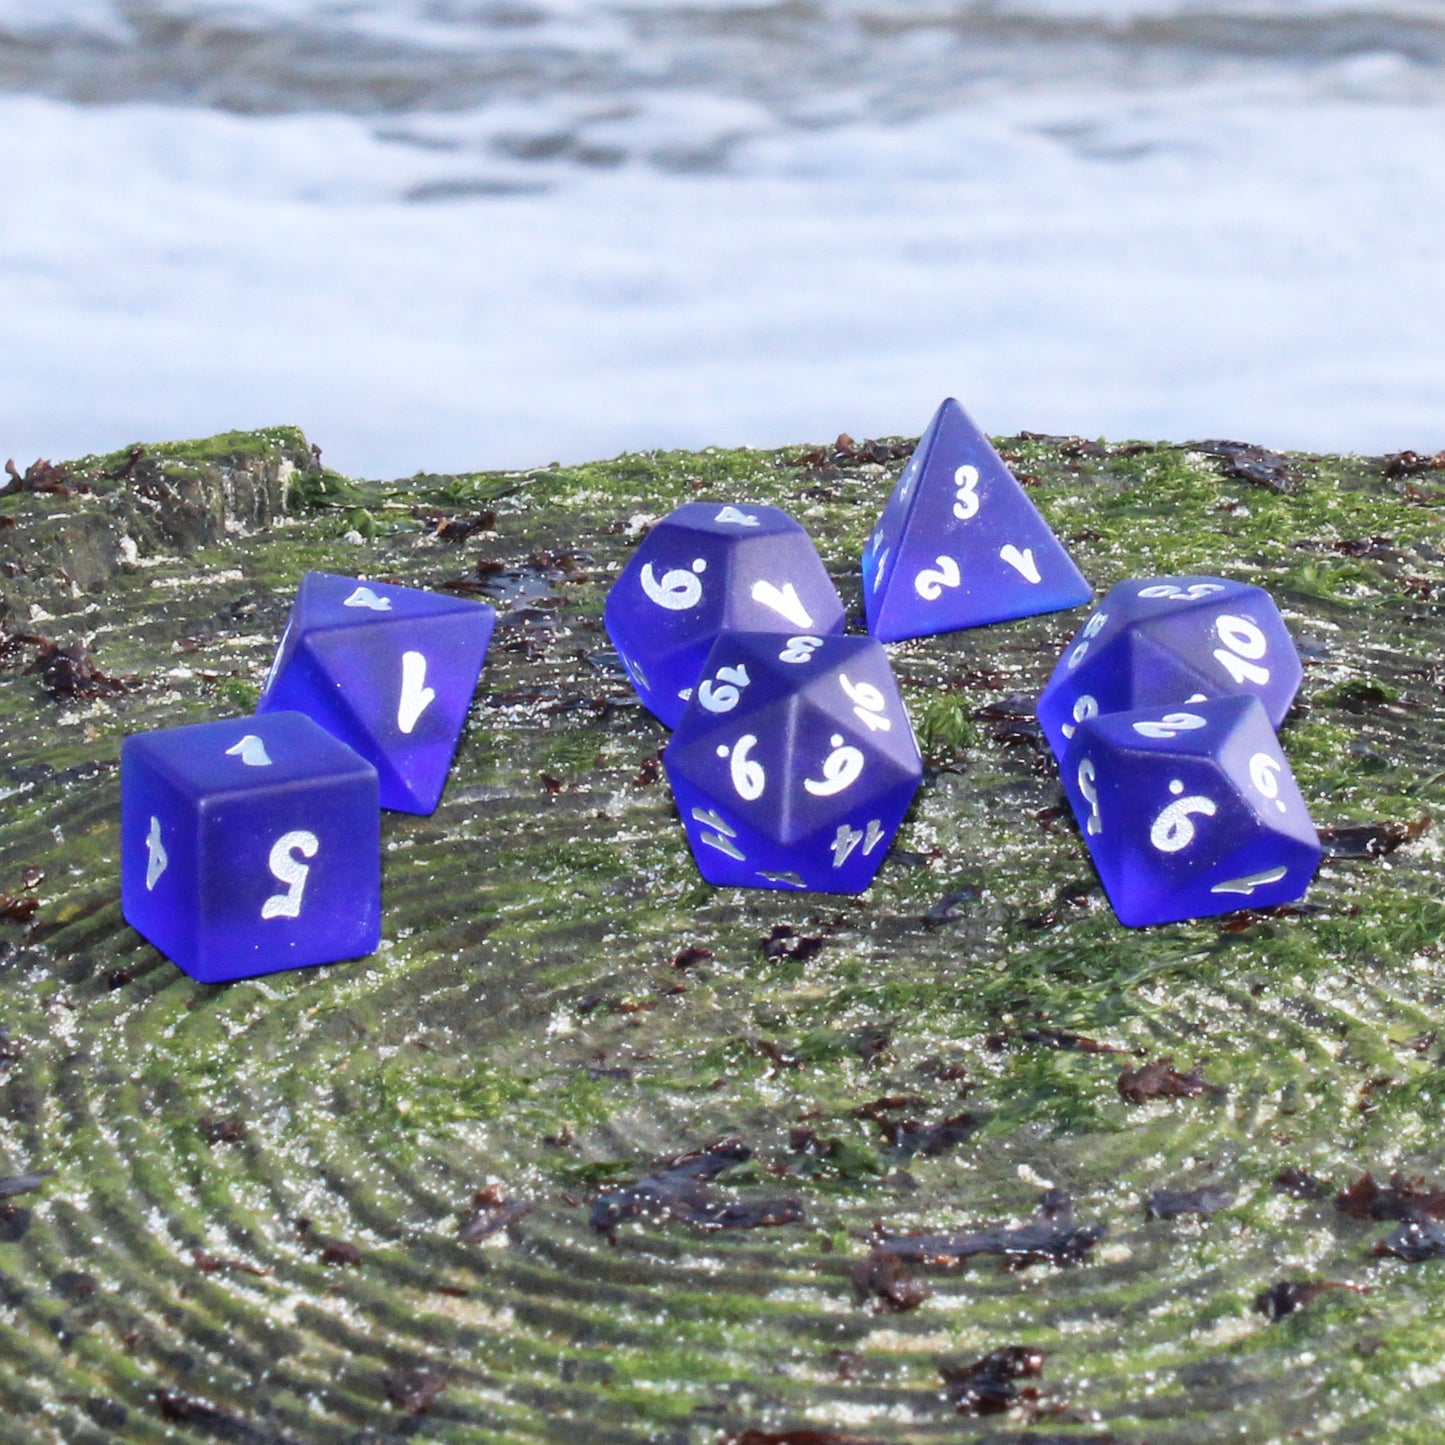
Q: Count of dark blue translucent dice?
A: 7